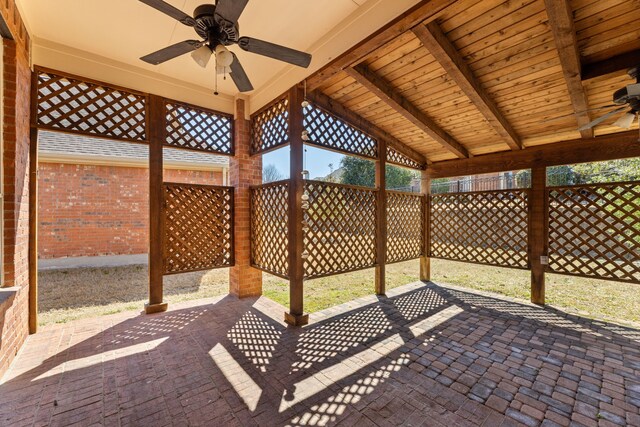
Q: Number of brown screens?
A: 11